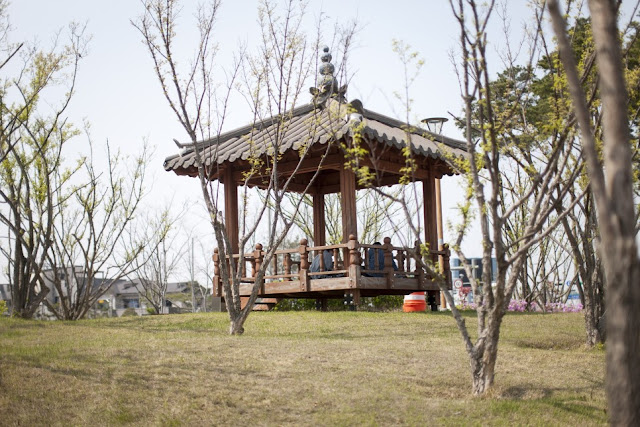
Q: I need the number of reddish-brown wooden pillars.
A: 4